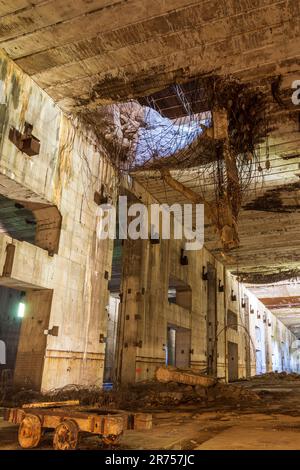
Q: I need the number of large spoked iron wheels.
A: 2